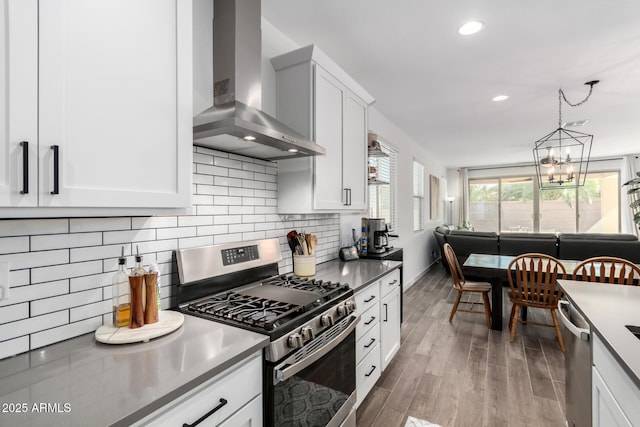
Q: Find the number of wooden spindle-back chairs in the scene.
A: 3